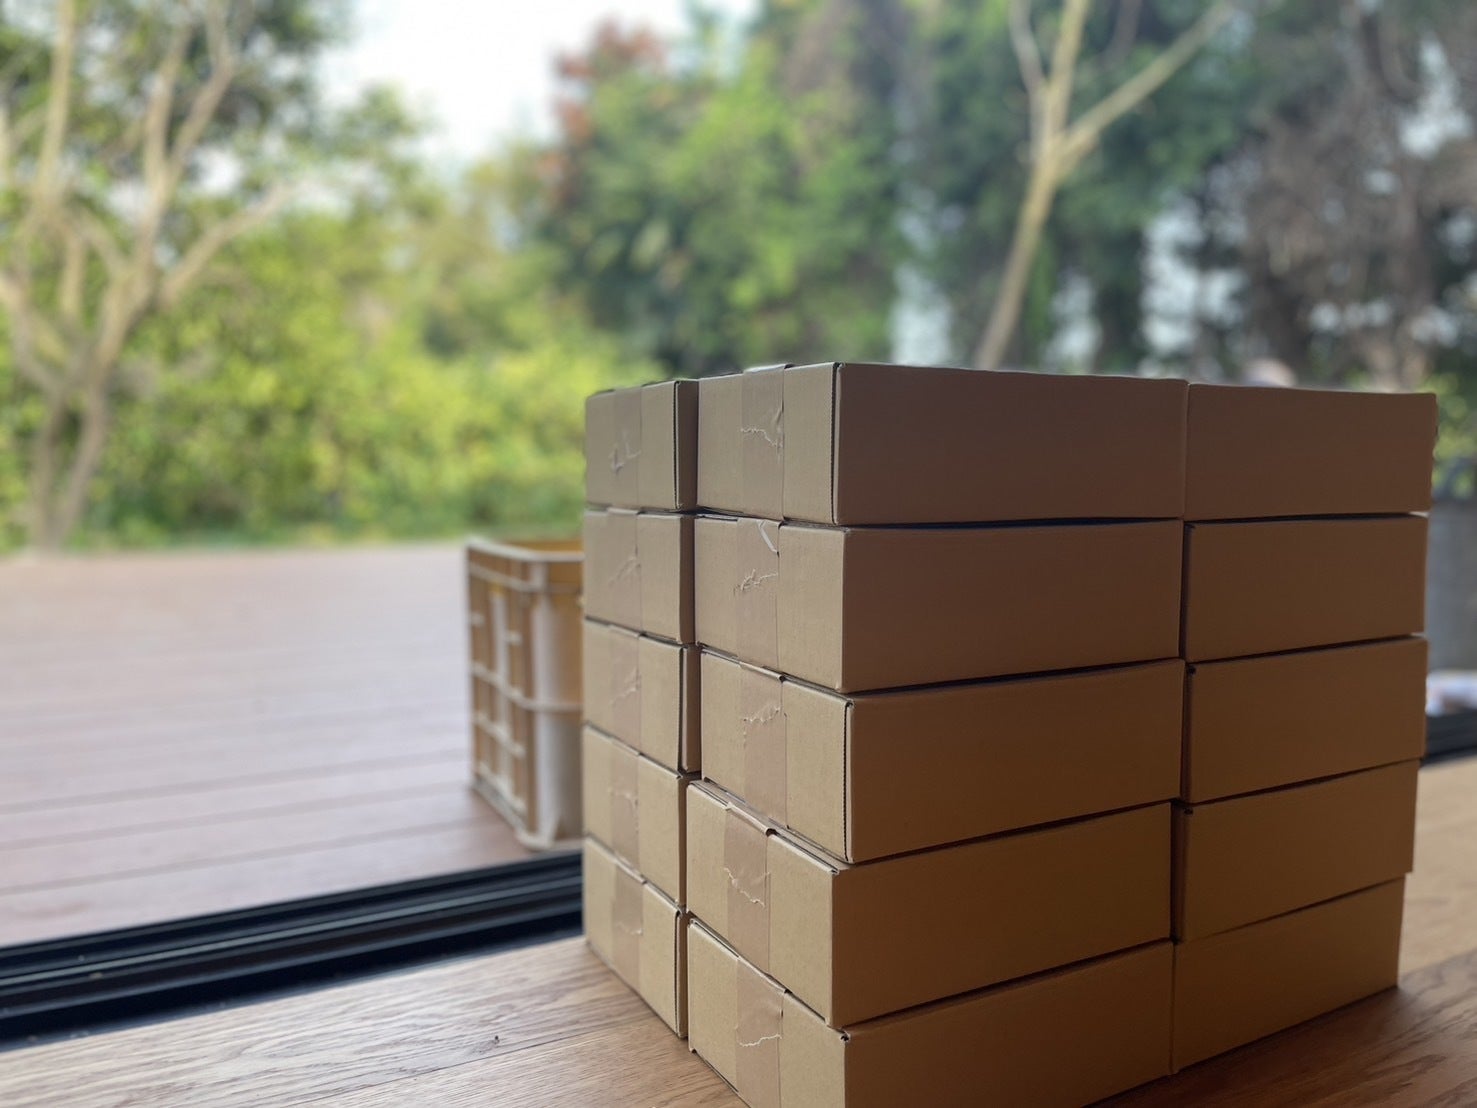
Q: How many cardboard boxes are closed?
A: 15